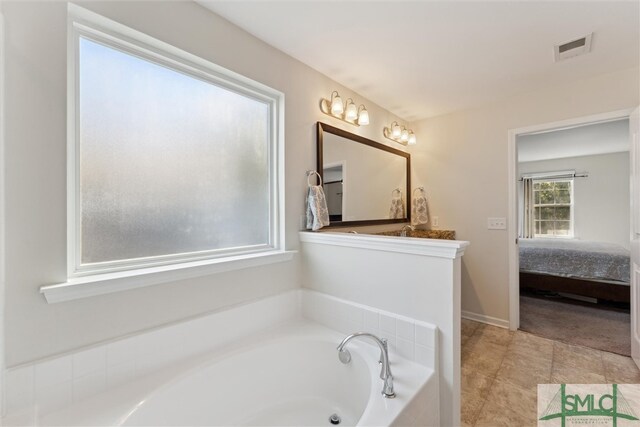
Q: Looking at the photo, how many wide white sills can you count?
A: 1